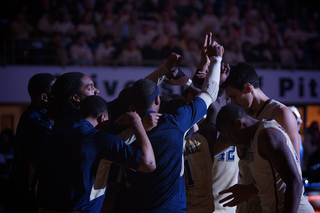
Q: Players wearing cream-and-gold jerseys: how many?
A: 4